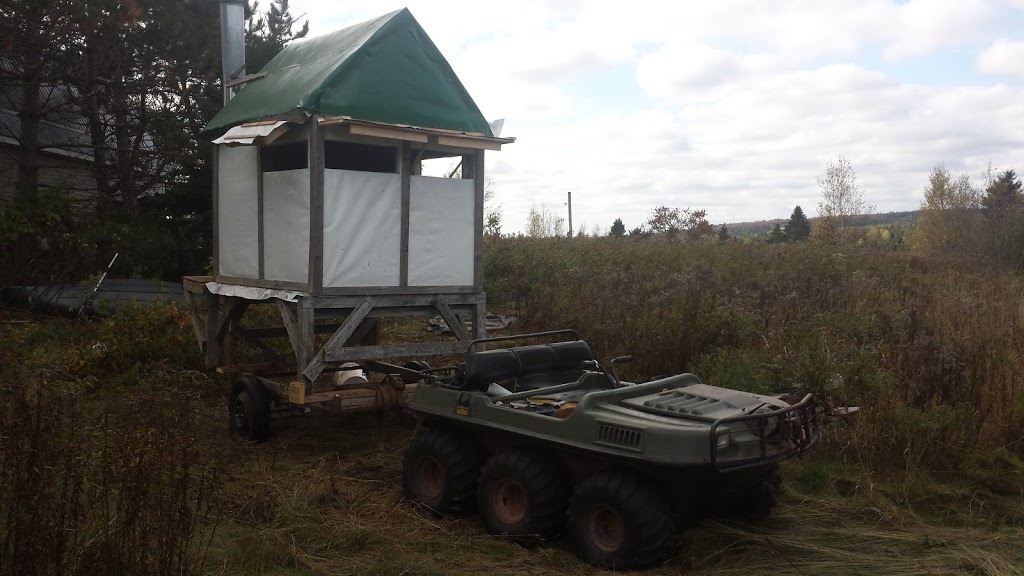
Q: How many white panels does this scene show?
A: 4